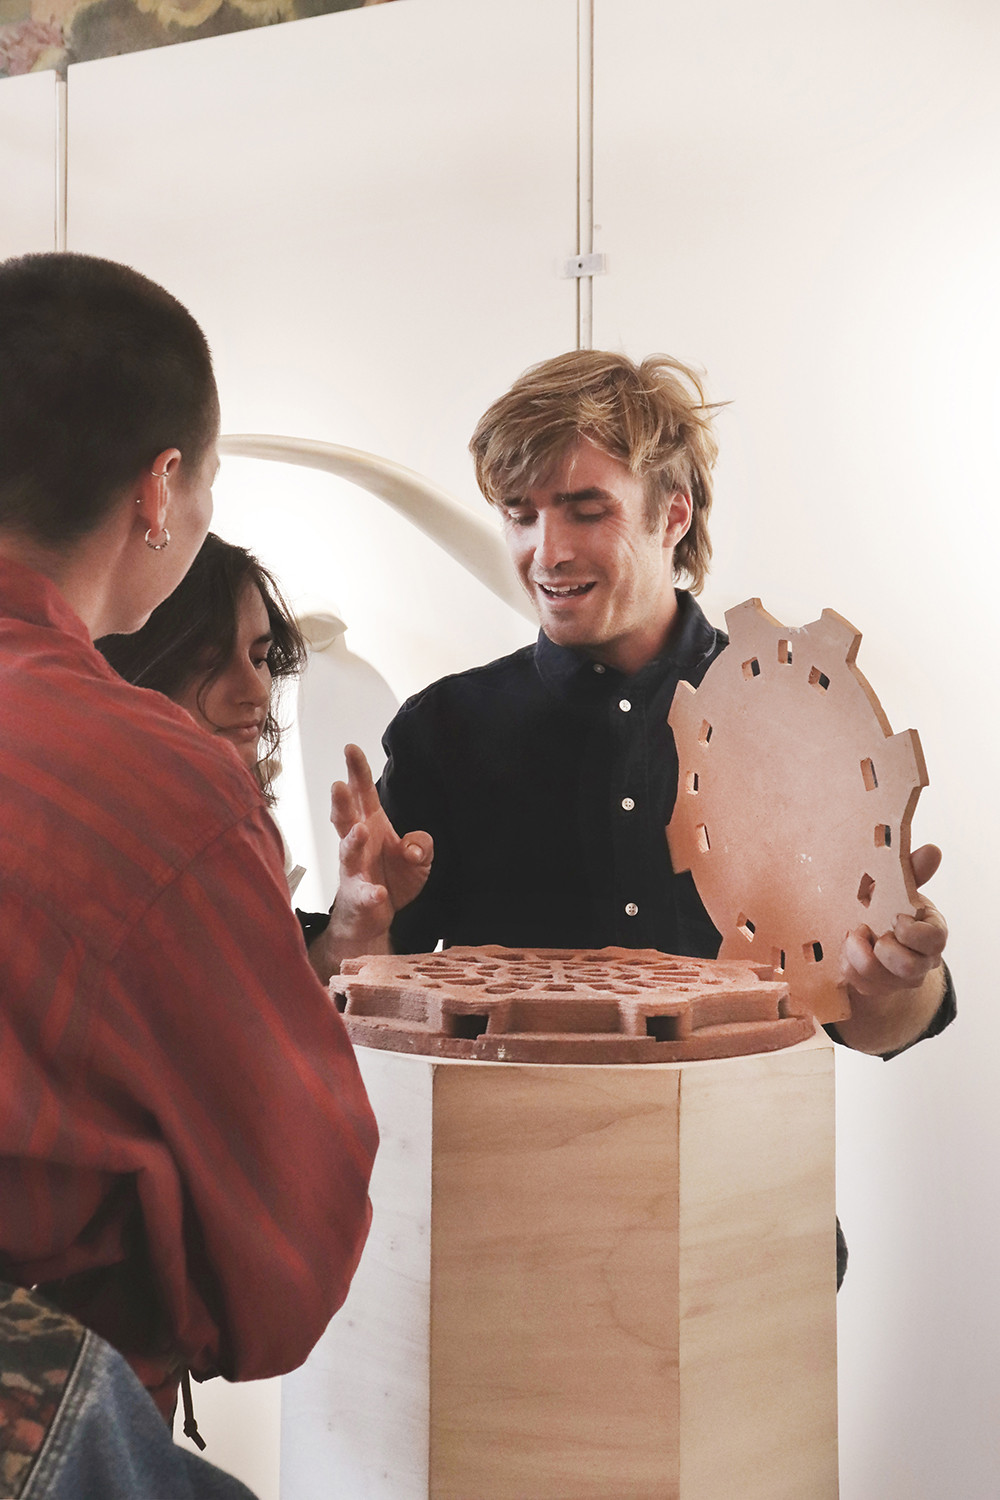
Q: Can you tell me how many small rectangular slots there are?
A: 12